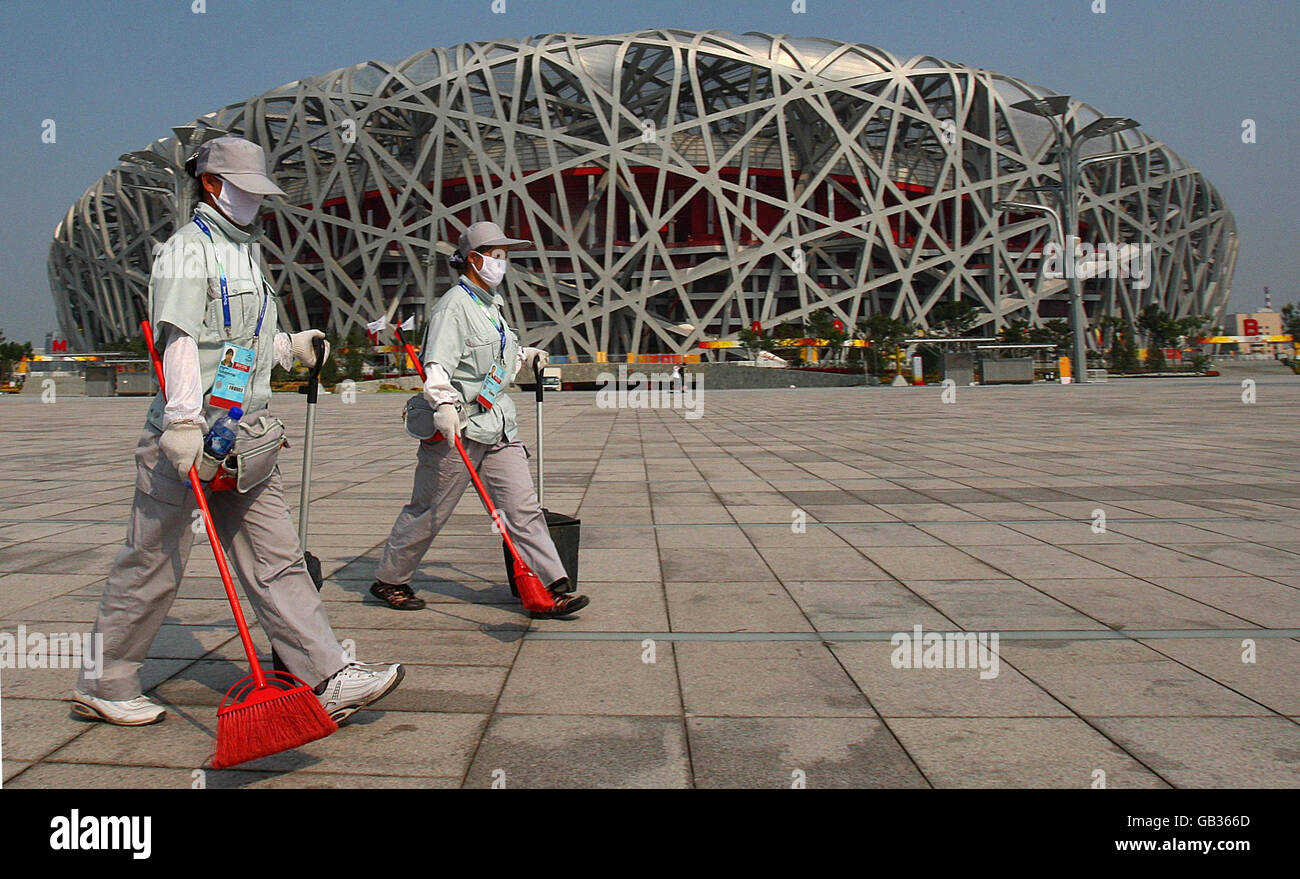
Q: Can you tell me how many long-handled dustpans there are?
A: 2